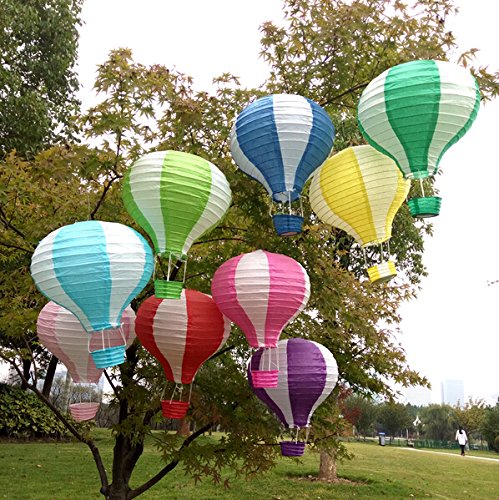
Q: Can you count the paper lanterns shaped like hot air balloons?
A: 9